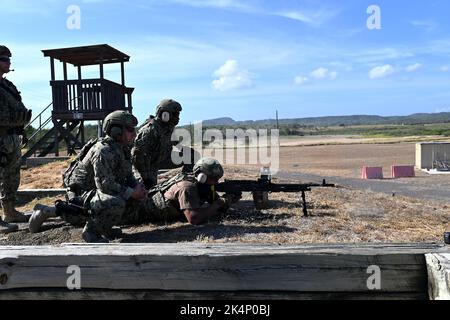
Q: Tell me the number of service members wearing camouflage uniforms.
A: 4